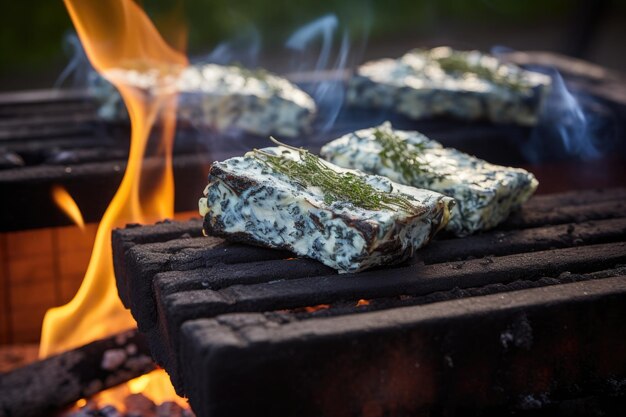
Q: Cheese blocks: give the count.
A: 4